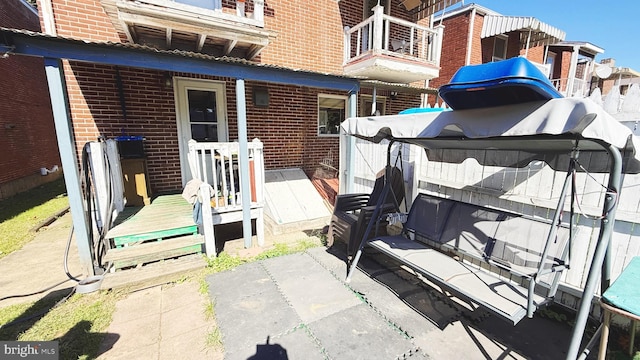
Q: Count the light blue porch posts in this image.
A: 3